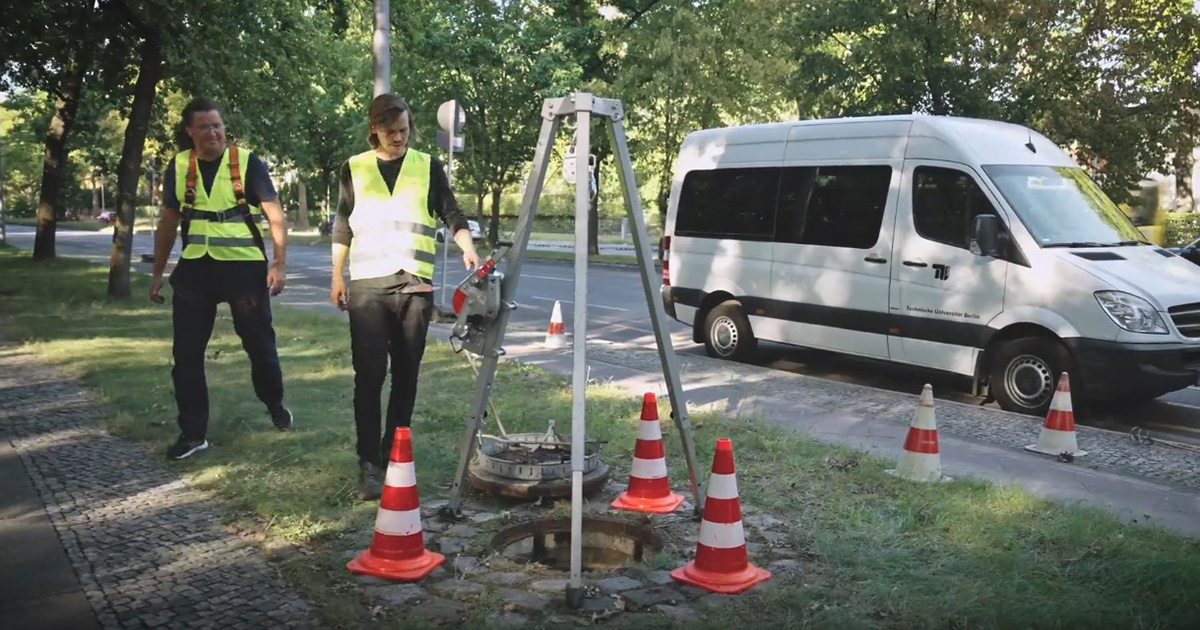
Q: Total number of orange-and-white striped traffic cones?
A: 6